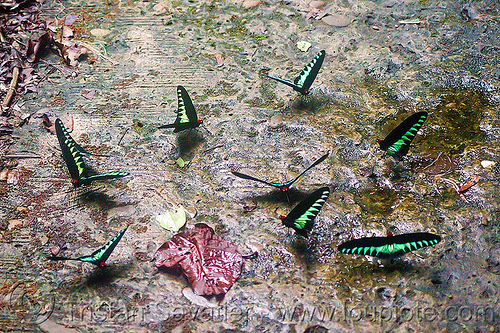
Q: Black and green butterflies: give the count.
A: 8